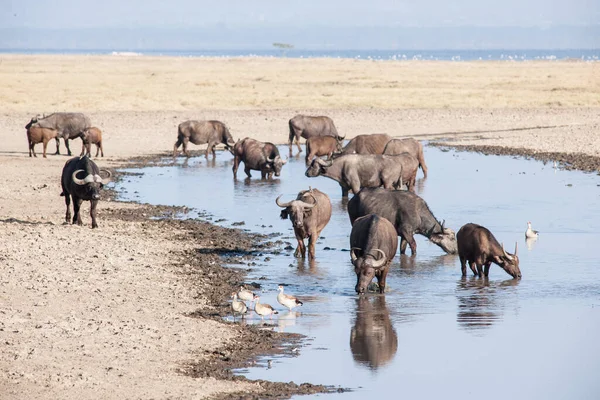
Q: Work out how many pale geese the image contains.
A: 5